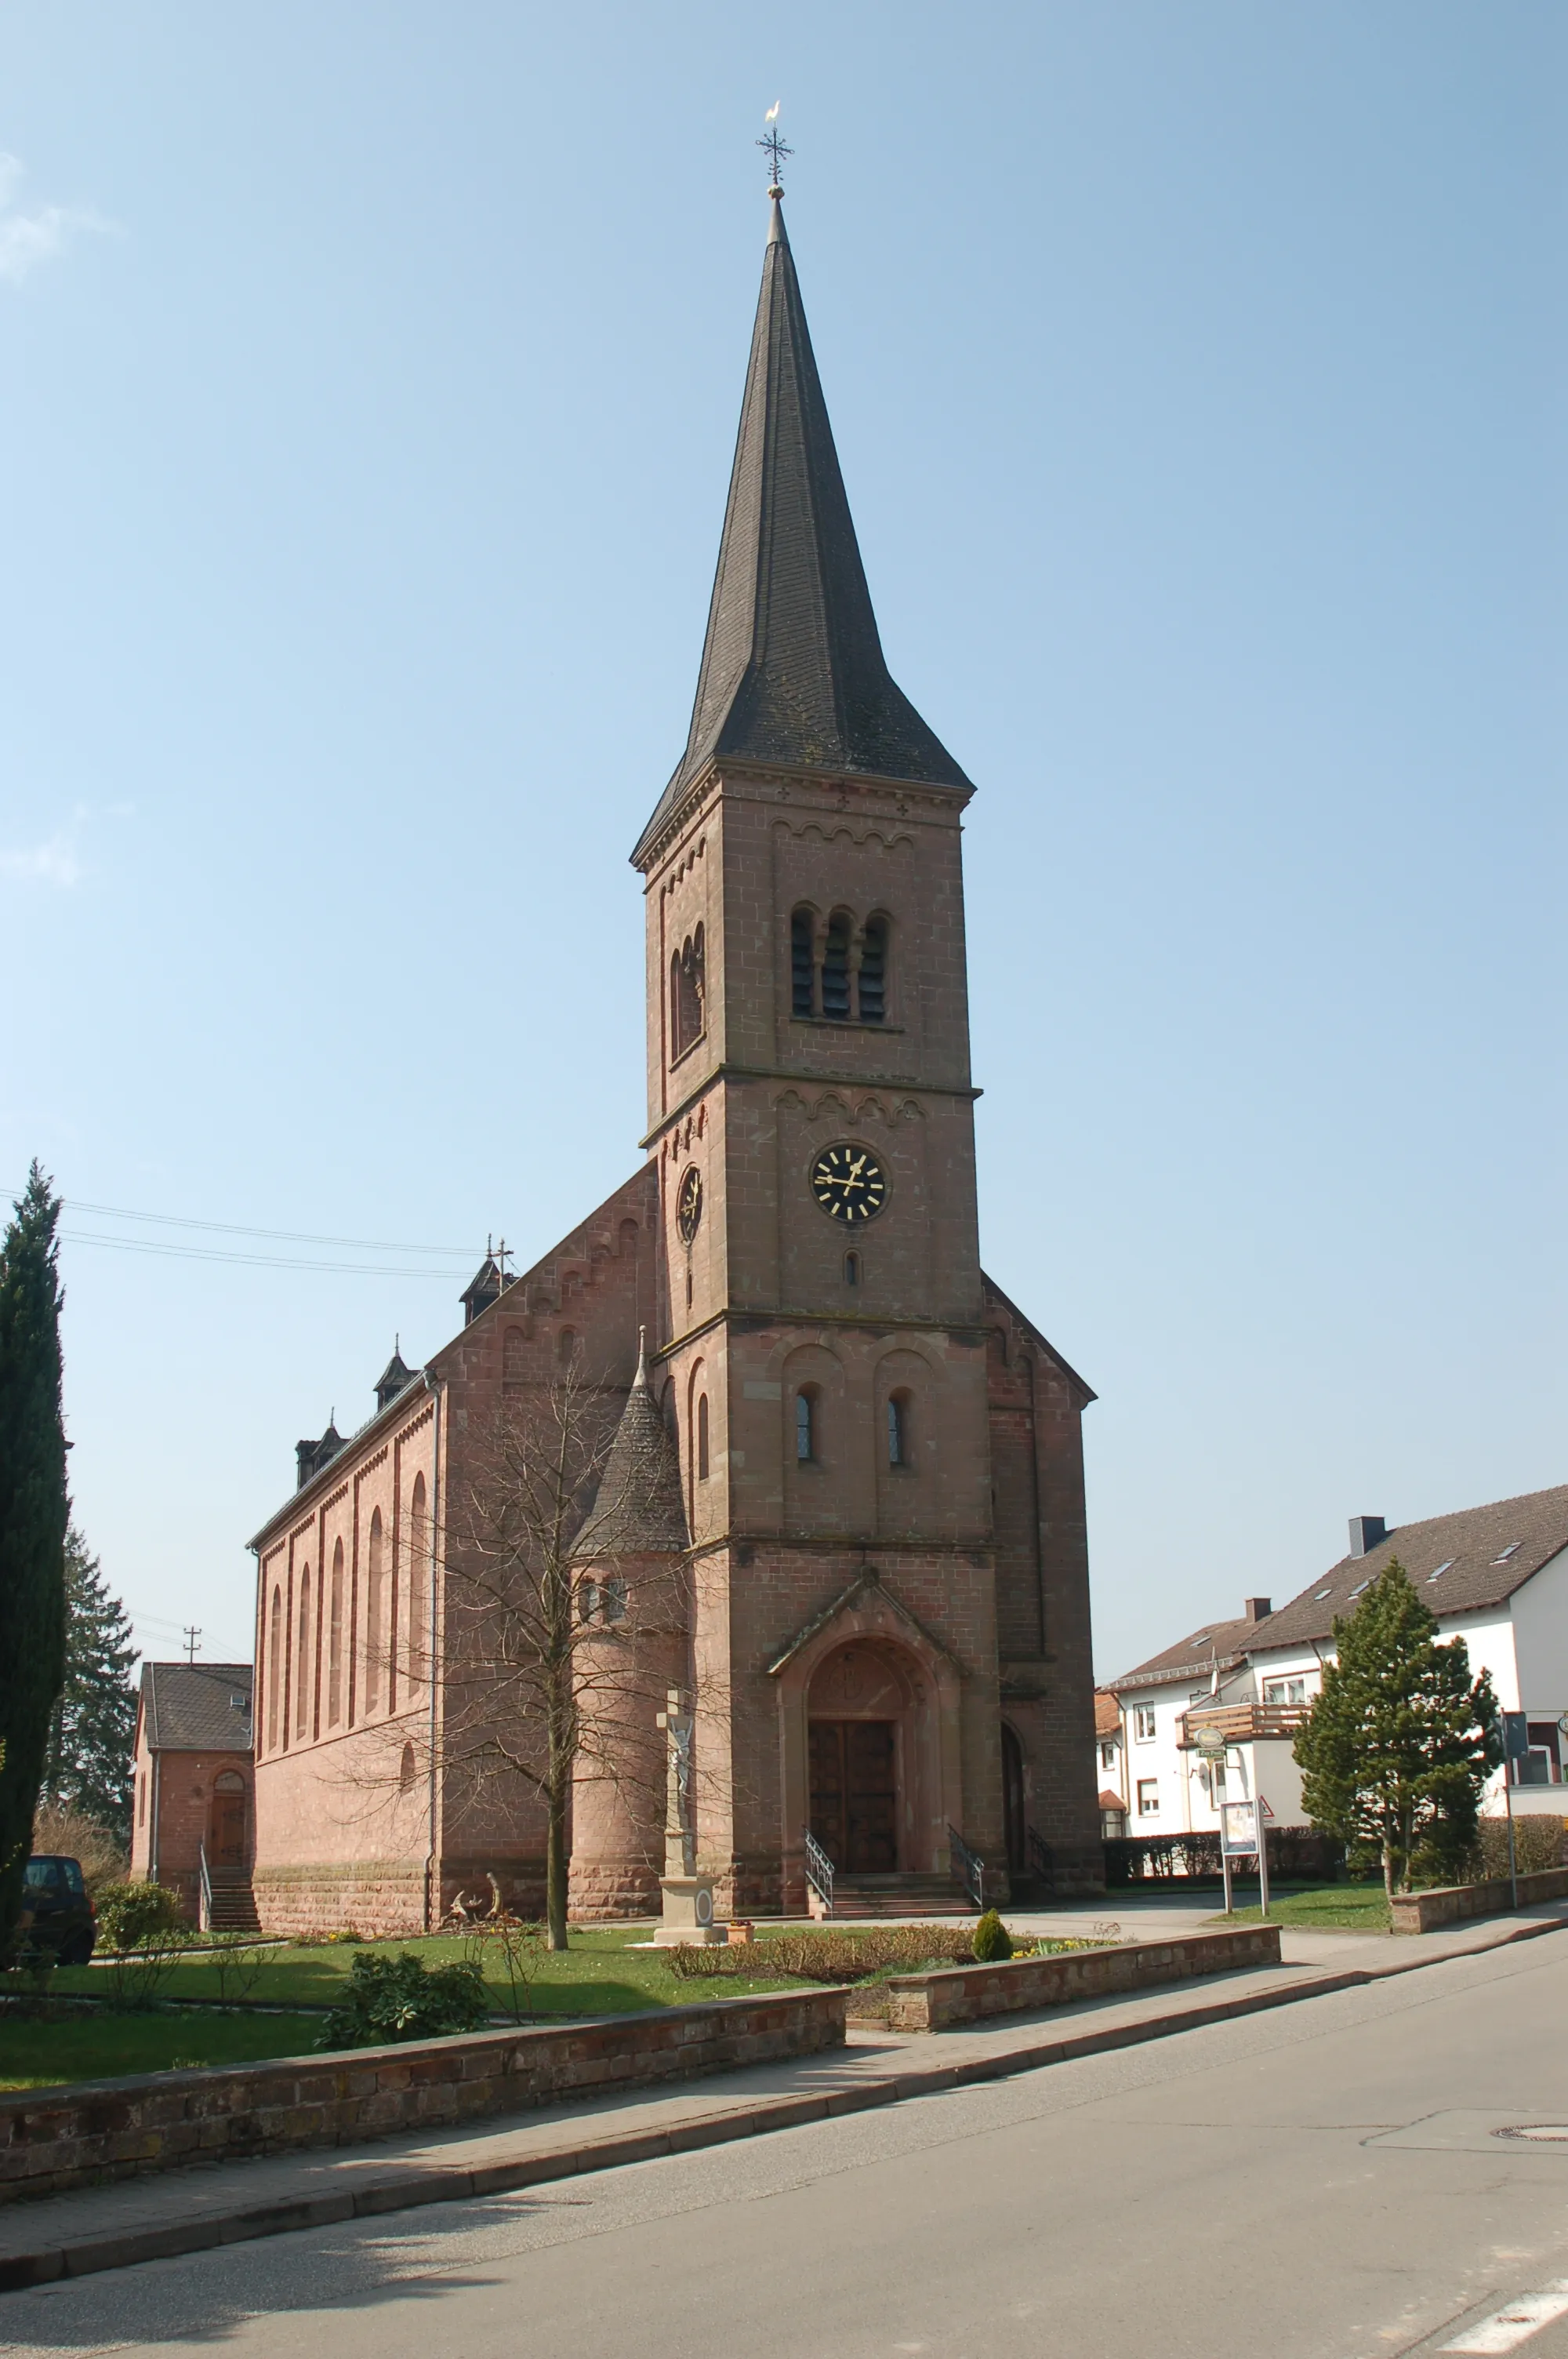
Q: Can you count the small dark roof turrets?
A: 3